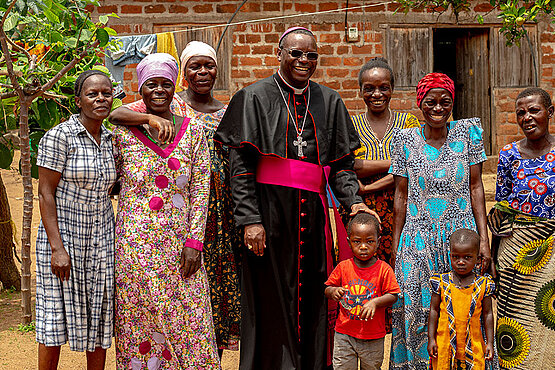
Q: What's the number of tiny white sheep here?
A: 0